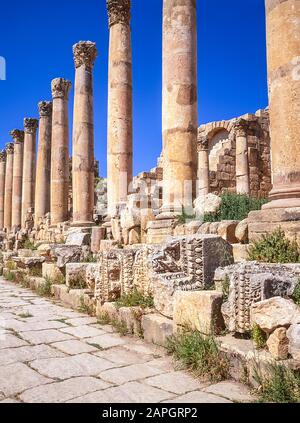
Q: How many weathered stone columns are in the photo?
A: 12